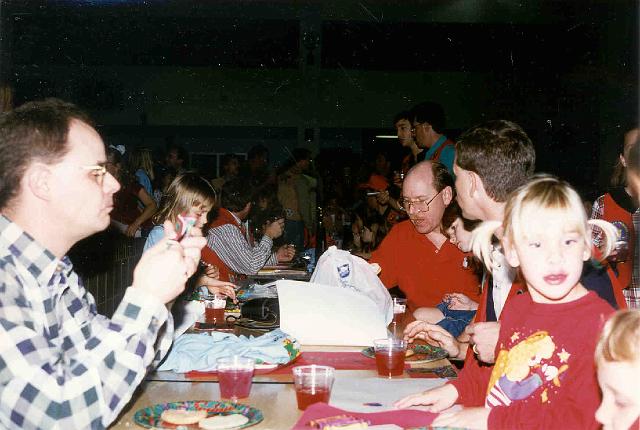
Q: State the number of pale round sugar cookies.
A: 2